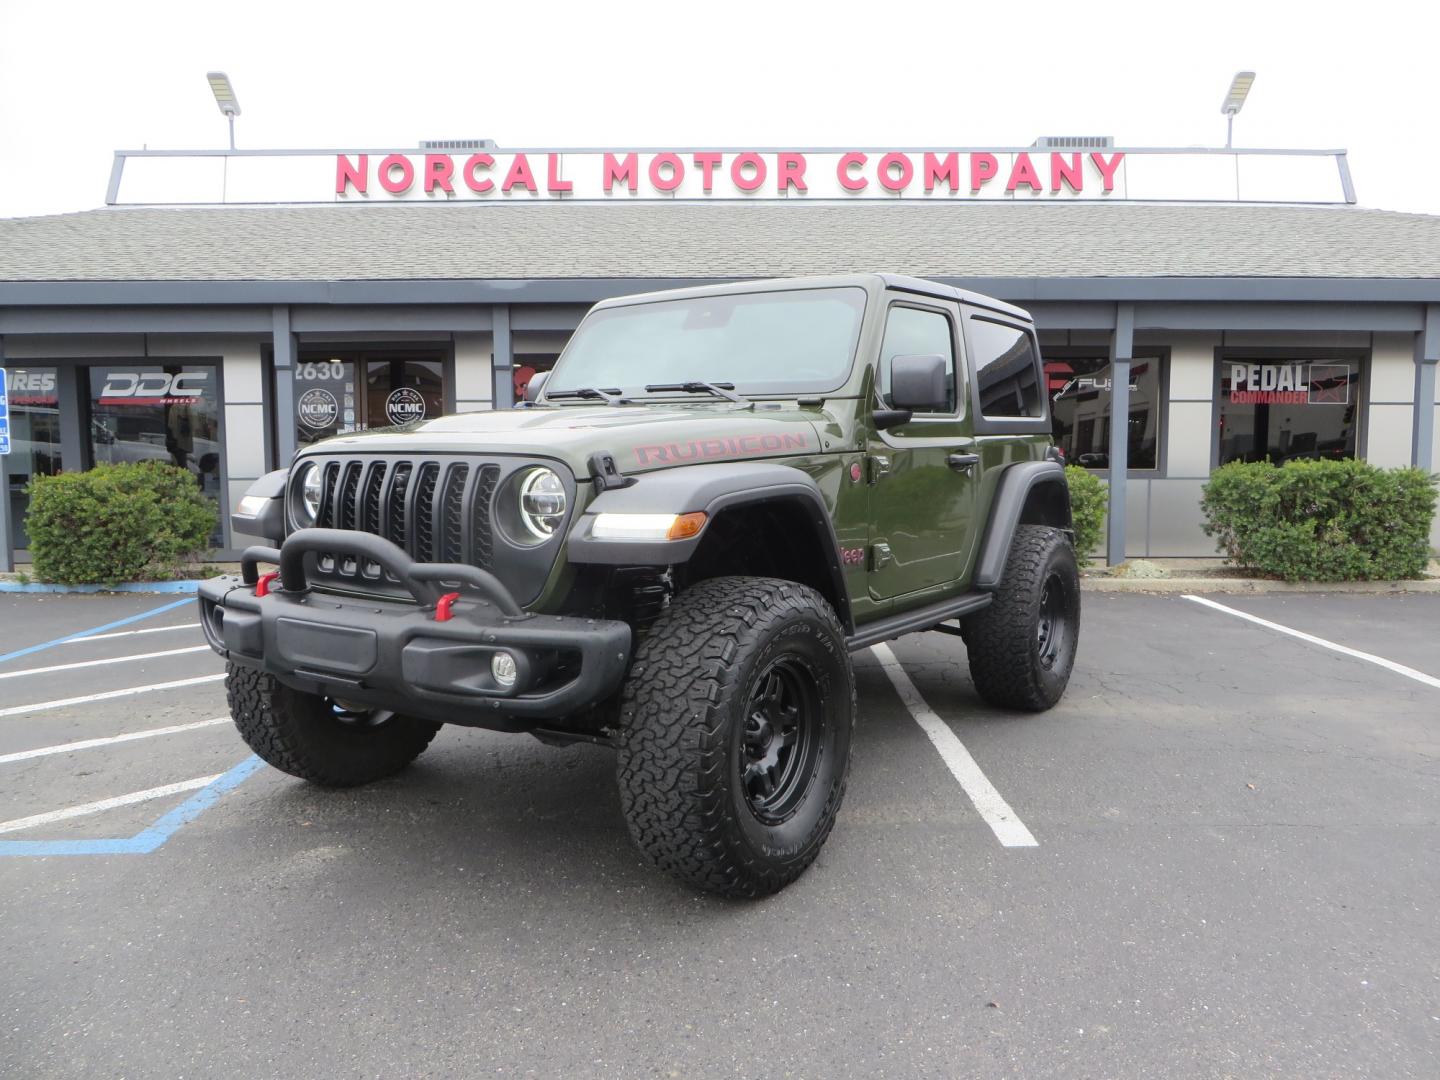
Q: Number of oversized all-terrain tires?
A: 3